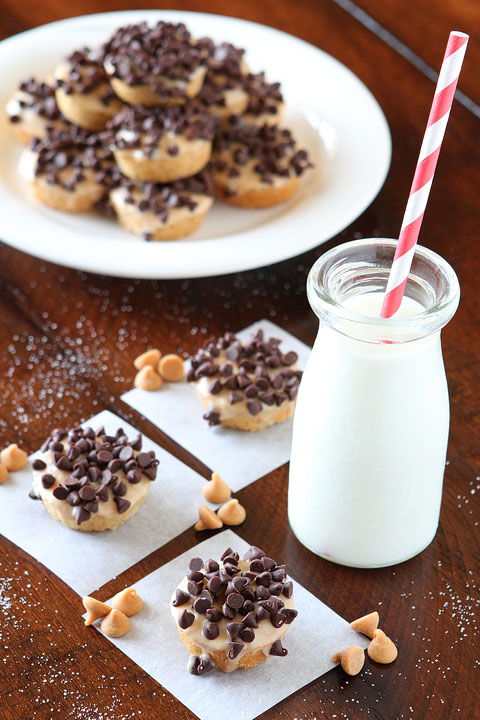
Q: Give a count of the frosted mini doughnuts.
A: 12